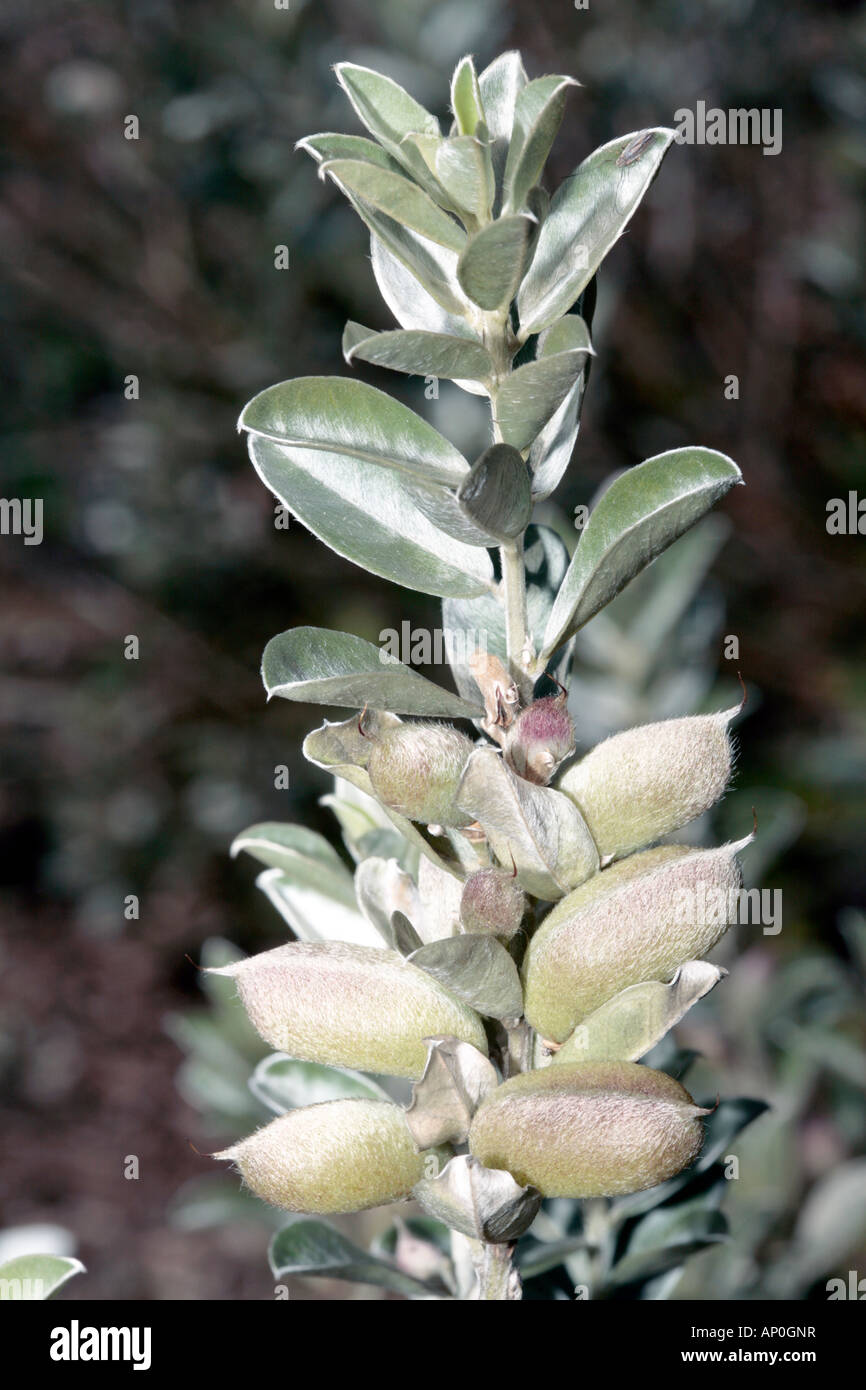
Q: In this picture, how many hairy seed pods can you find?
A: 8